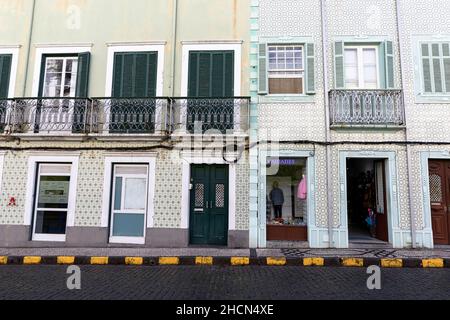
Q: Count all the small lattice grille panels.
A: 3